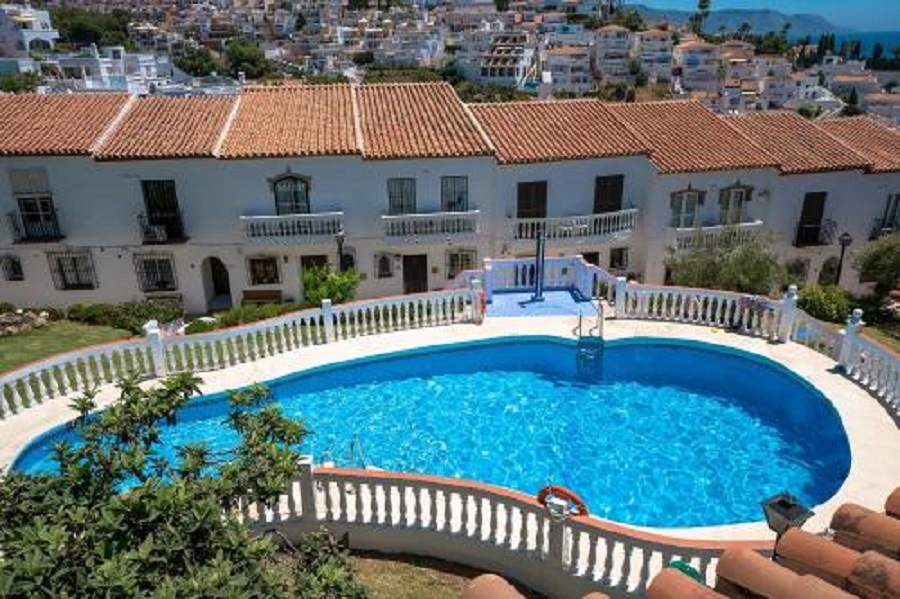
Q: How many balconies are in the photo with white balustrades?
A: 4